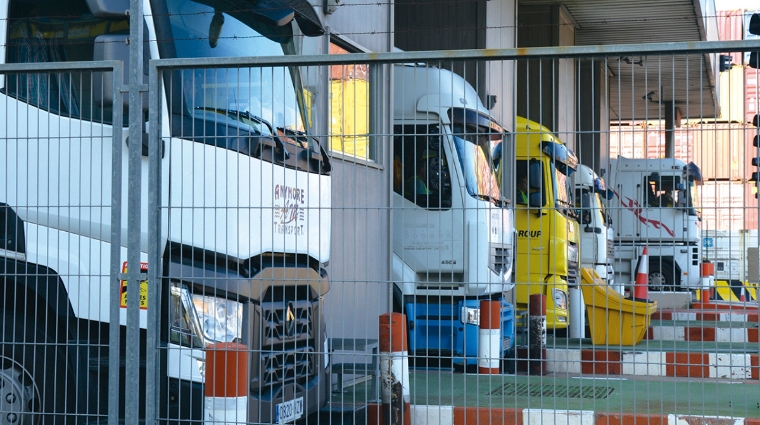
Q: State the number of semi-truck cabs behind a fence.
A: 5